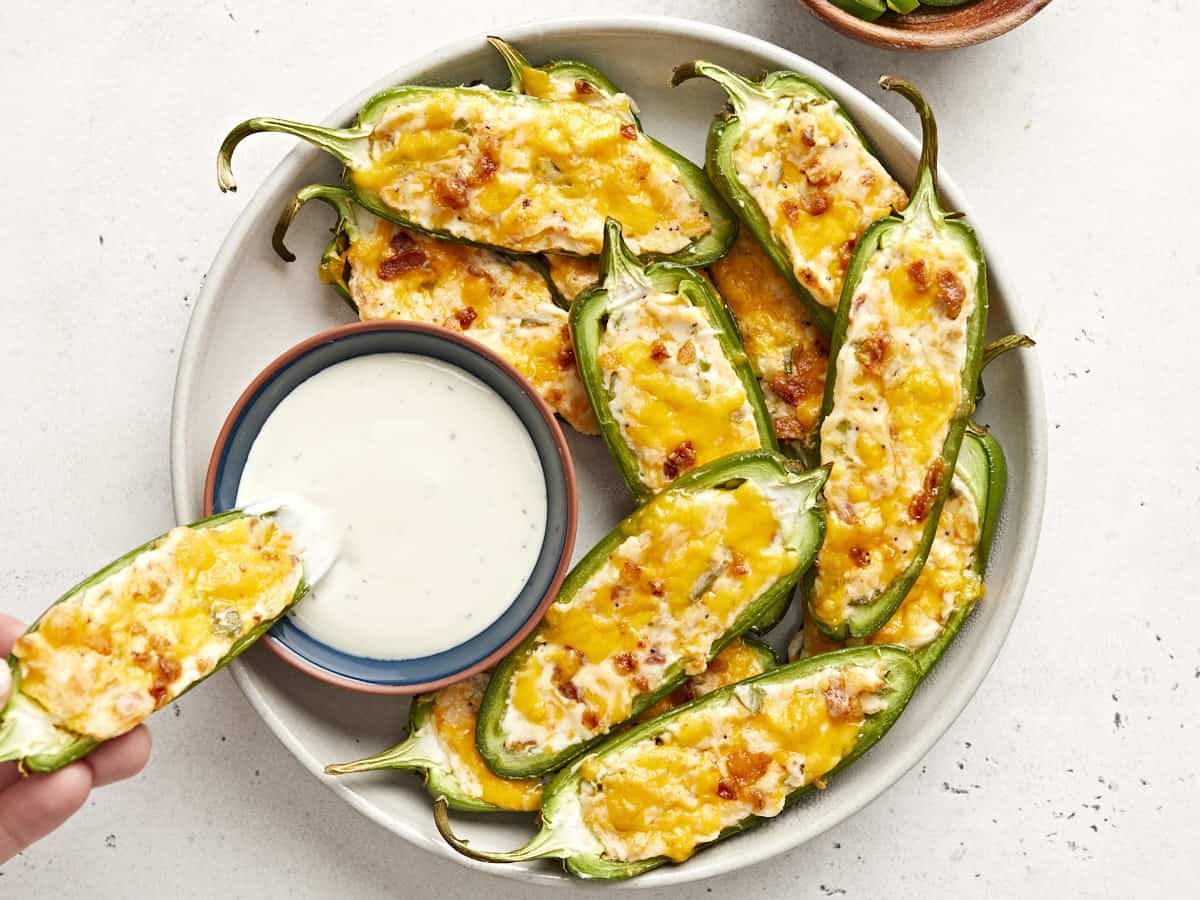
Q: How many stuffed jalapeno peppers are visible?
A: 12